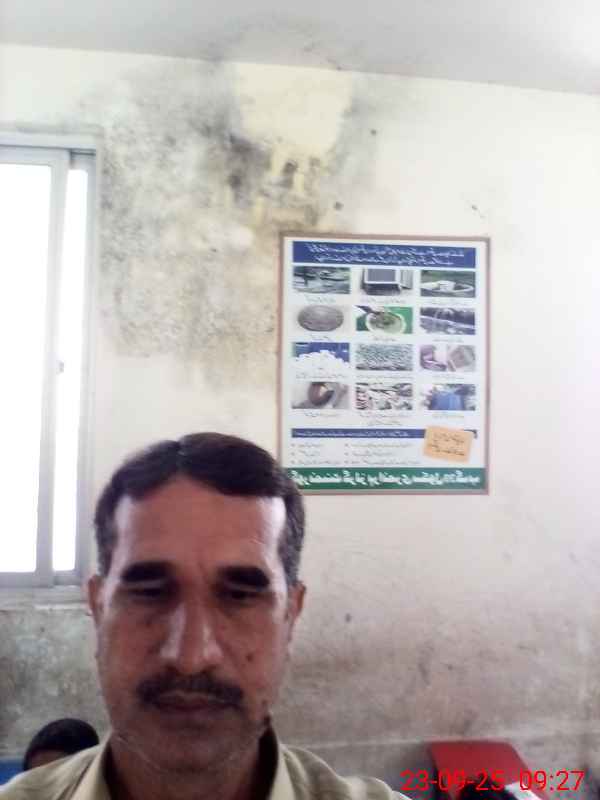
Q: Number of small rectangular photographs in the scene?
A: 12